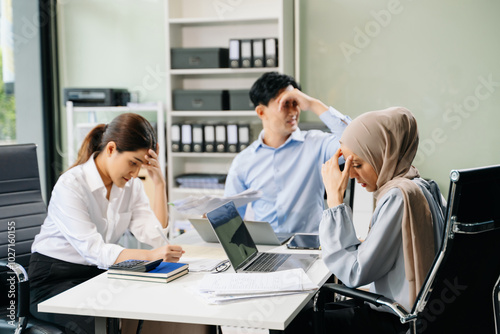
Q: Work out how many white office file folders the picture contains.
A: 11